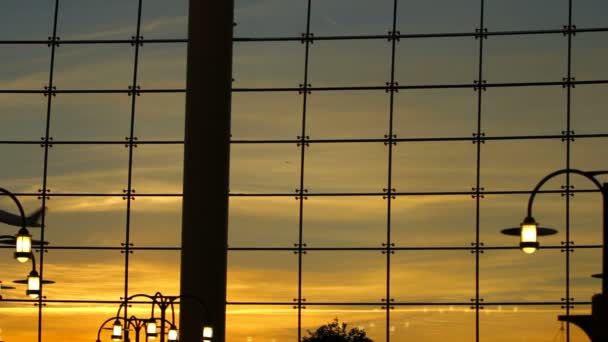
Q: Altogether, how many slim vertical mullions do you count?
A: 6